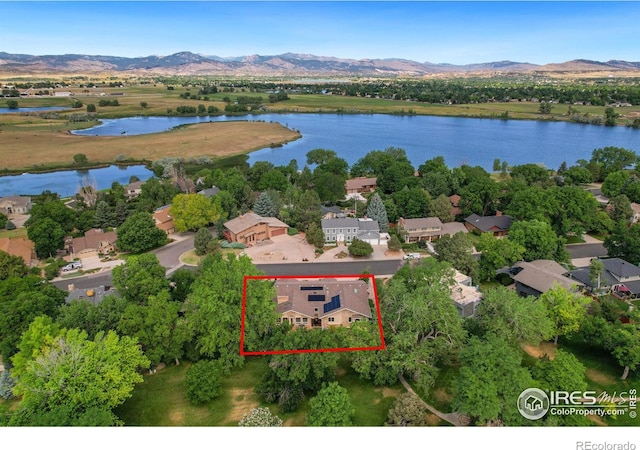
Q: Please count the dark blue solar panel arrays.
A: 3